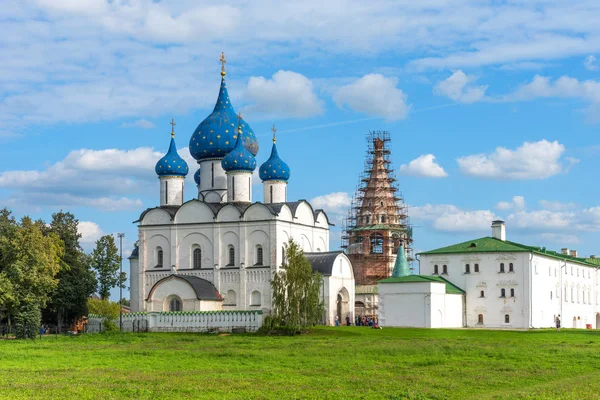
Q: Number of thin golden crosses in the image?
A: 4